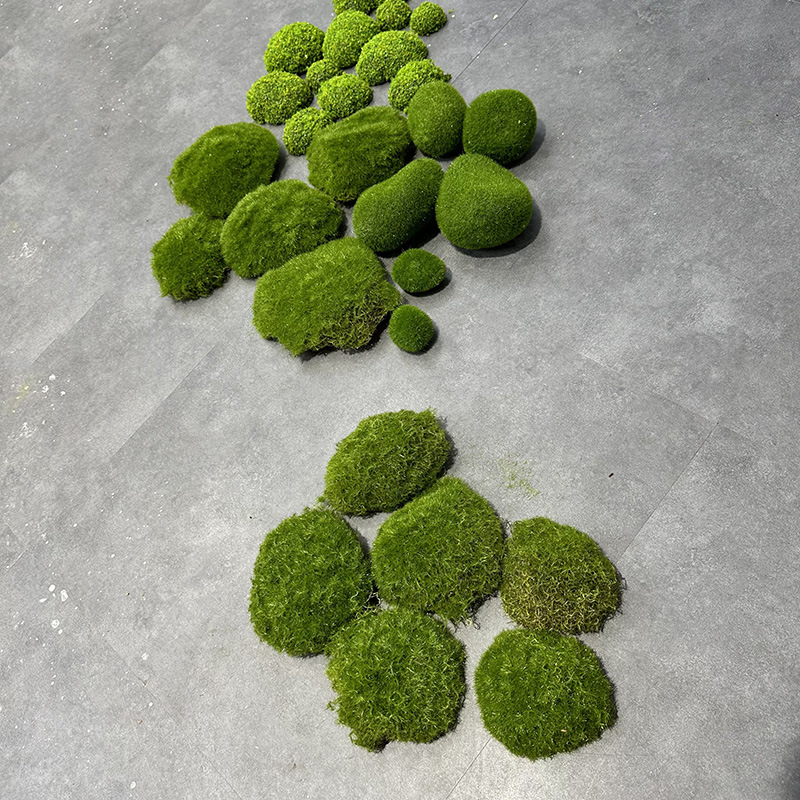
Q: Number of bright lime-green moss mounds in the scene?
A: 11